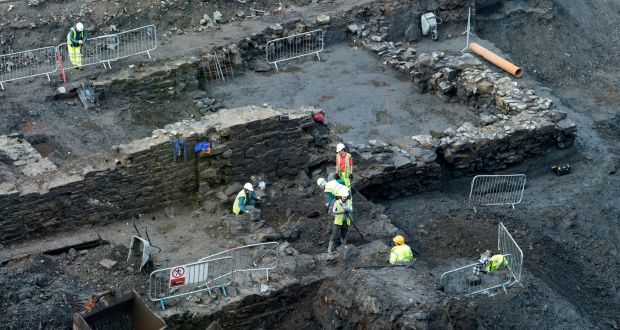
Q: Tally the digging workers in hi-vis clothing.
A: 6